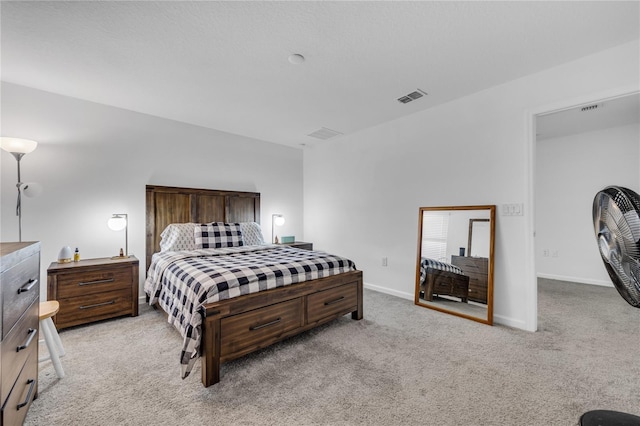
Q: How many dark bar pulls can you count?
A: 7